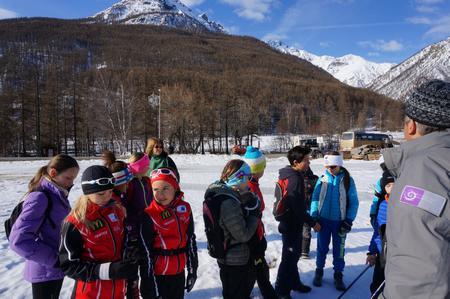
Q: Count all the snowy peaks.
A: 3